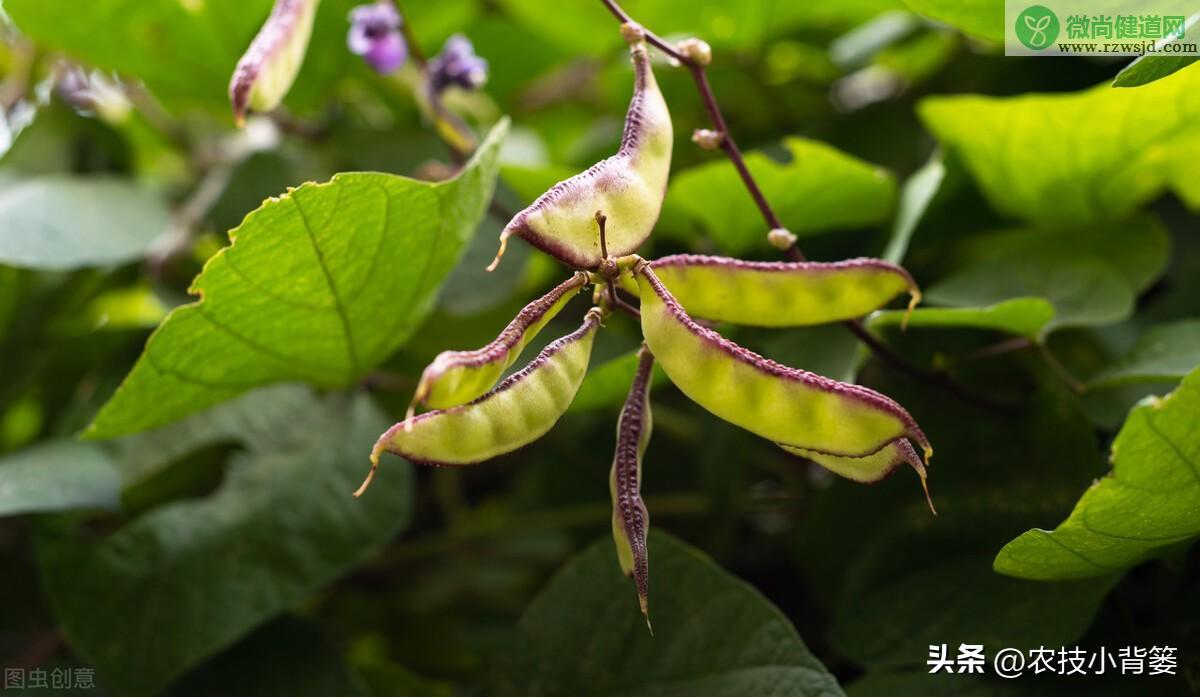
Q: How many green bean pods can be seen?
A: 8